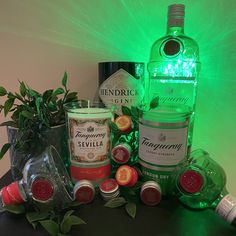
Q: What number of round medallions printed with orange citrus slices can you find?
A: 2